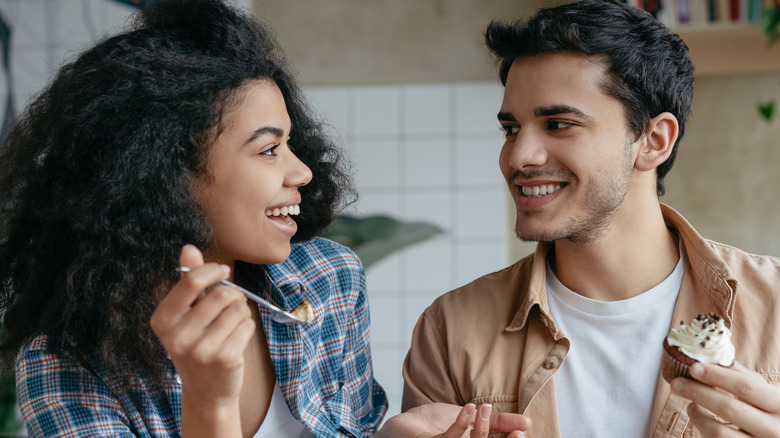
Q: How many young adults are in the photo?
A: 2